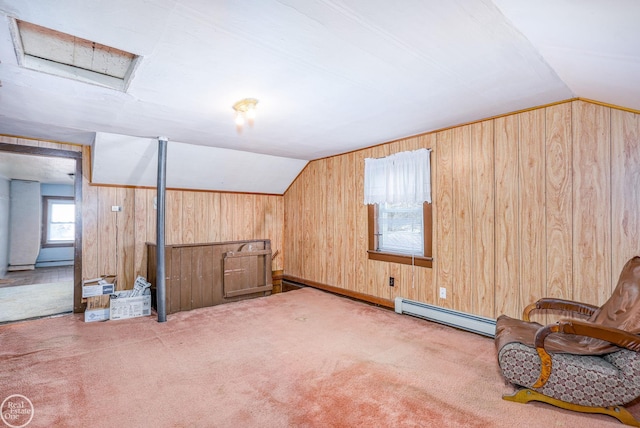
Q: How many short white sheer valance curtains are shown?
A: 1